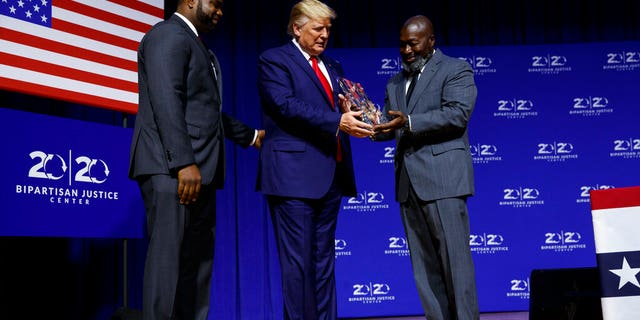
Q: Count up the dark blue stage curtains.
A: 1